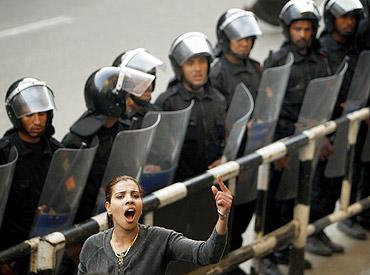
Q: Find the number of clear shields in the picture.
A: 8